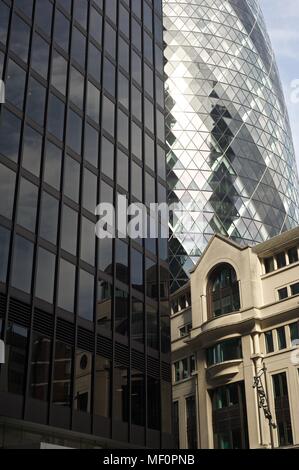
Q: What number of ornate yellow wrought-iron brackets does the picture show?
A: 0